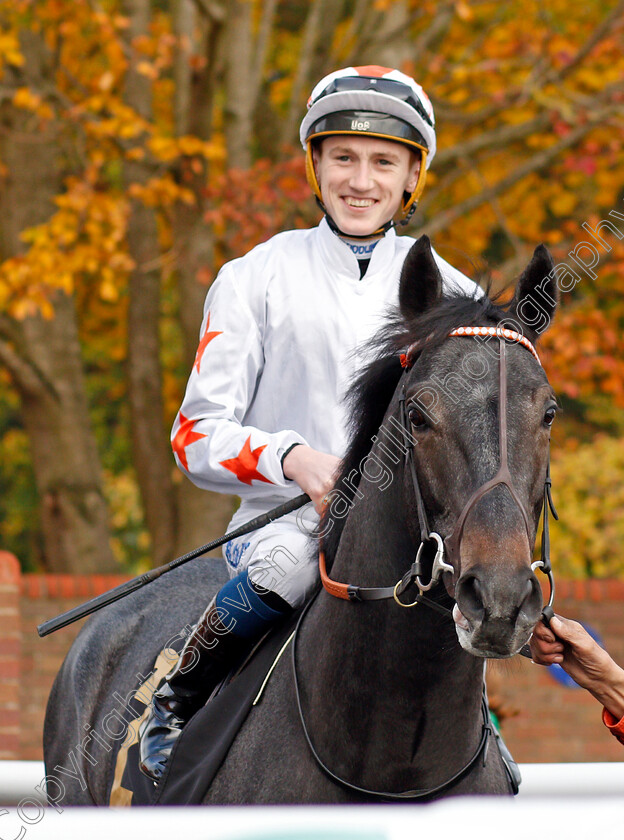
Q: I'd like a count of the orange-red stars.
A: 3